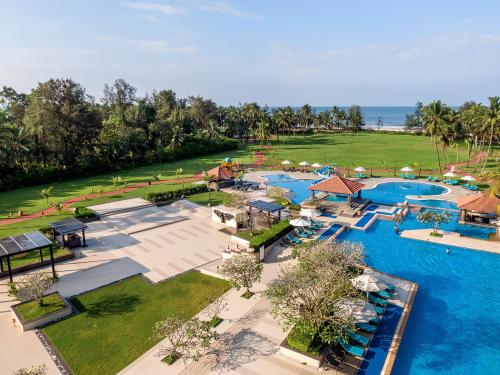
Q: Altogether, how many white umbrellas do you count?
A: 11